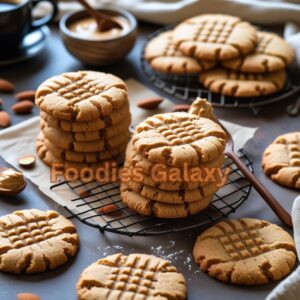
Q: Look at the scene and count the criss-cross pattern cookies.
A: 10